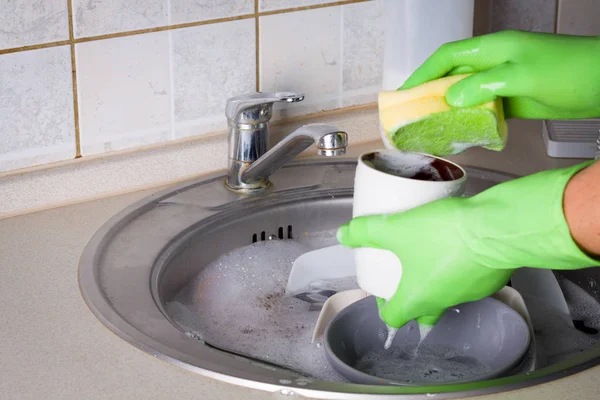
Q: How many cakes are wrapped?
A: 0